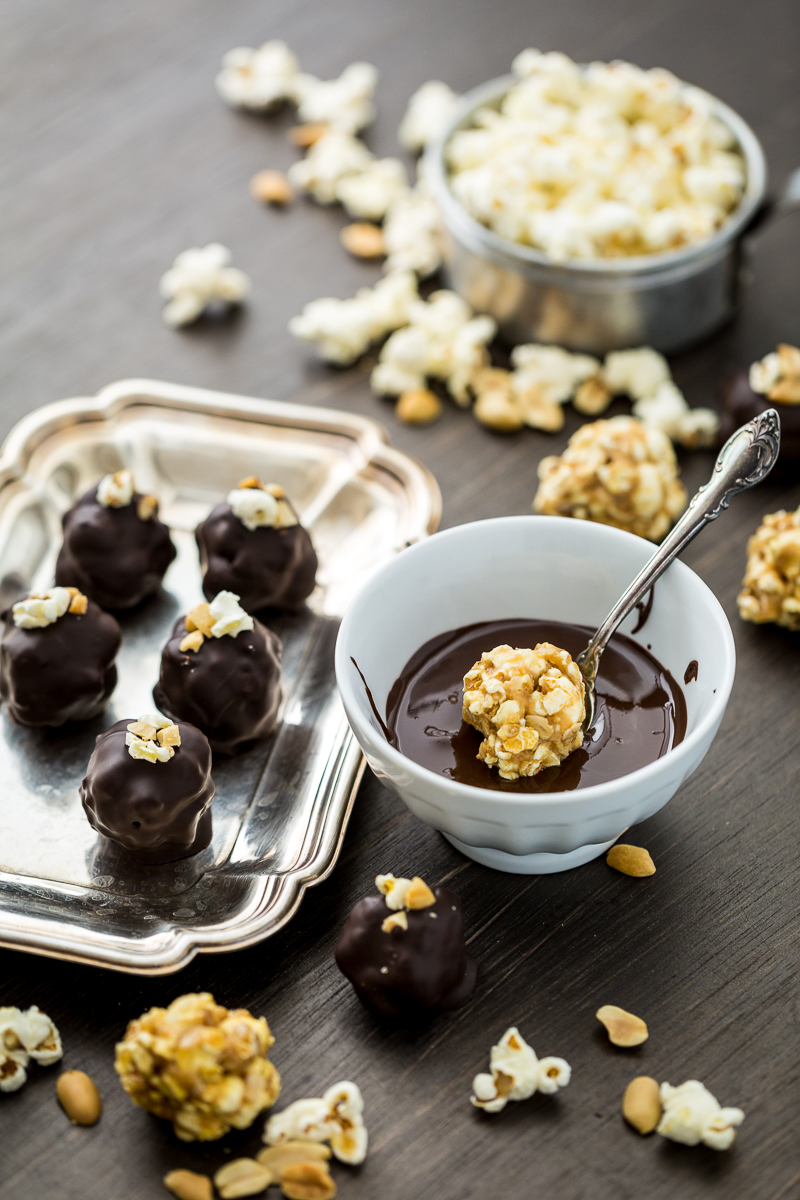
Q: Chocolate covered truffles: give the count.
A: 7